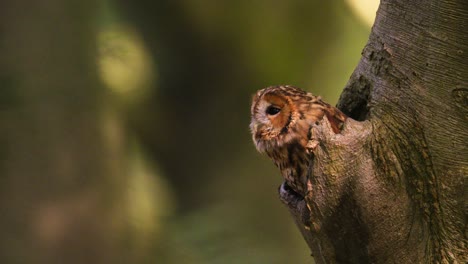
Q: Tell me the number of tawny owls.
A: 1